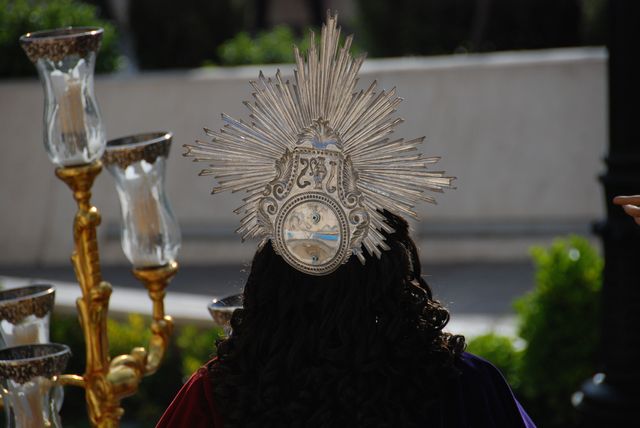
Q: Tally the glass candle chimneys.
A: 5